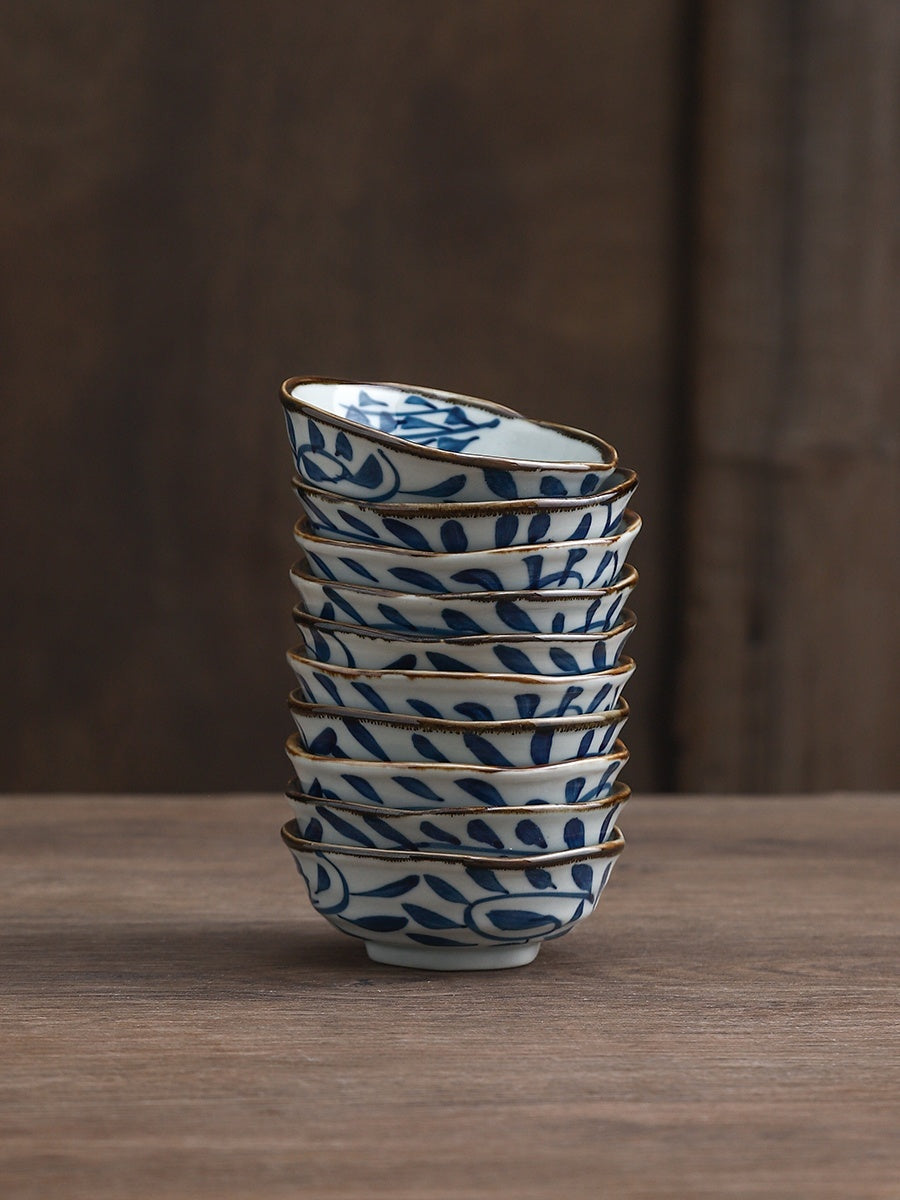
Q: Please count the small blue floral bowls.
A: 10